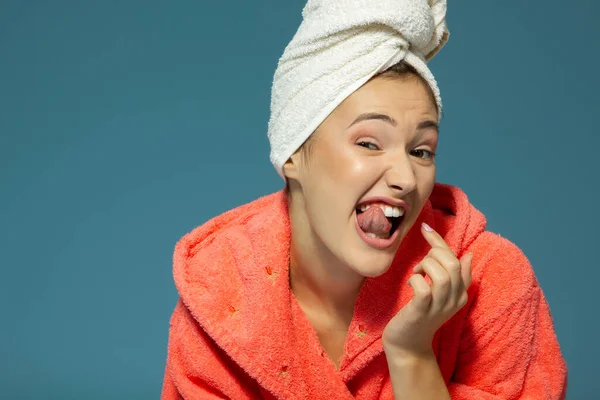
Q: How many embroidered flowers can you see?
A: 4